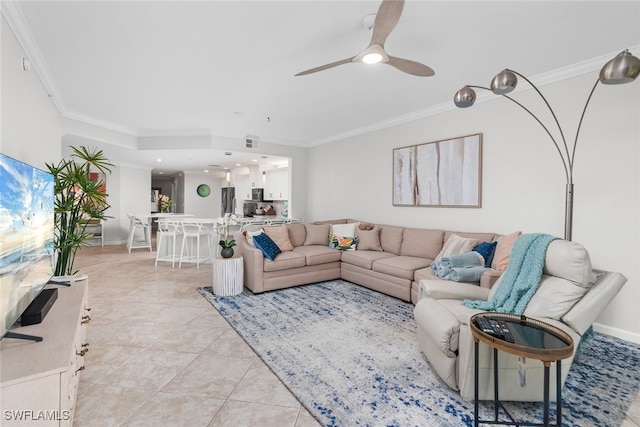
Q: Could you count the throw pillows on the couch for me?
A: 9